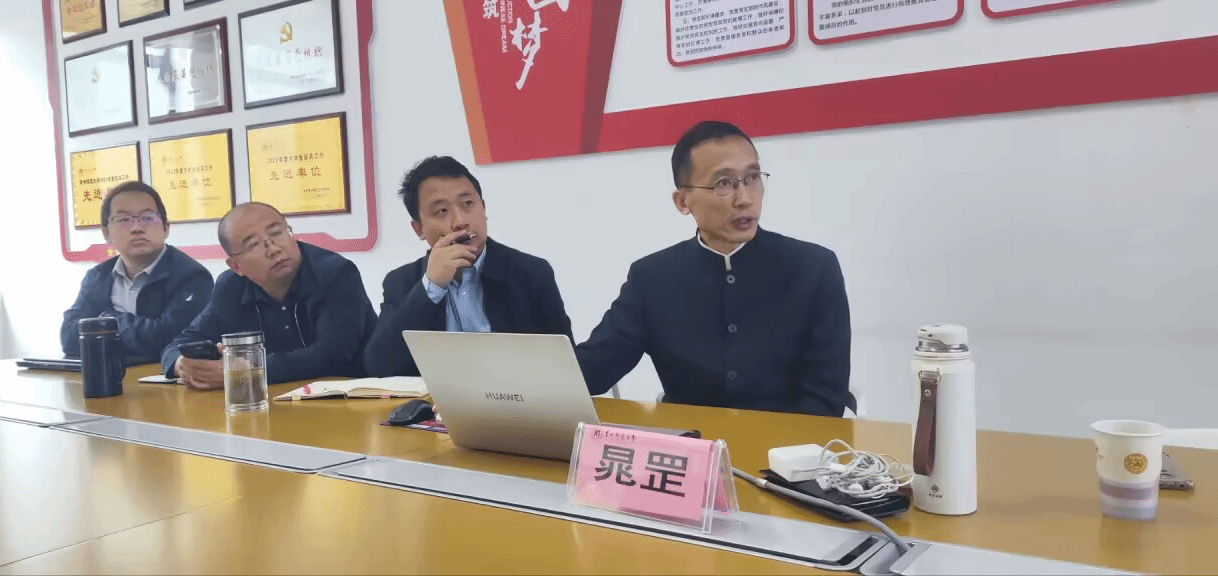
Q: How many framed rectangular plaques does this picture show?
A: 9